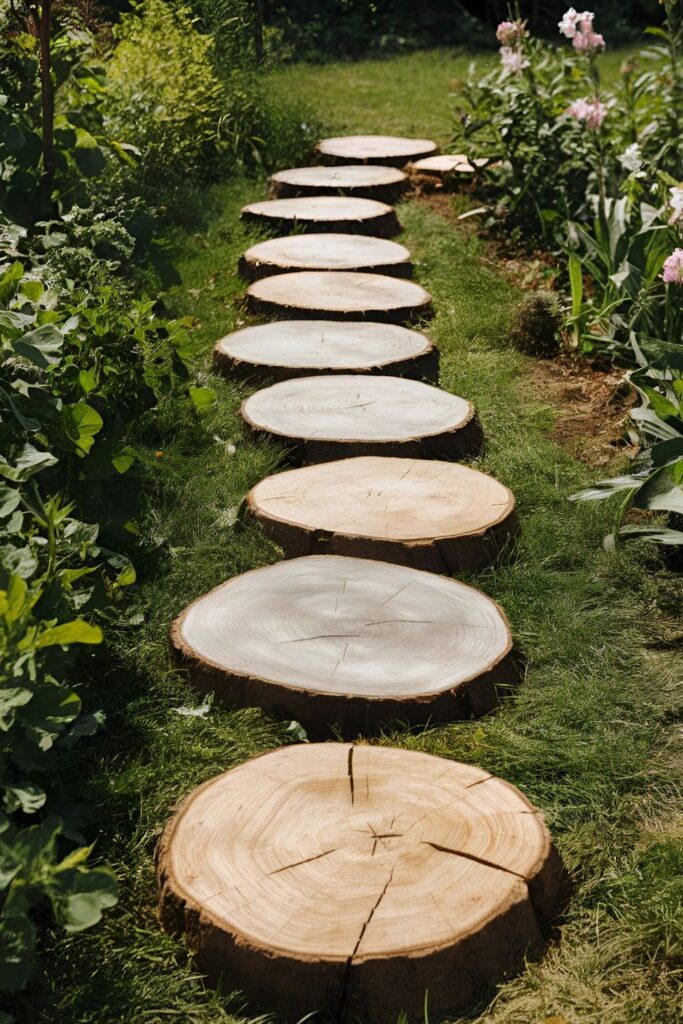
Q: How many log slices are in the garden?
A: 11